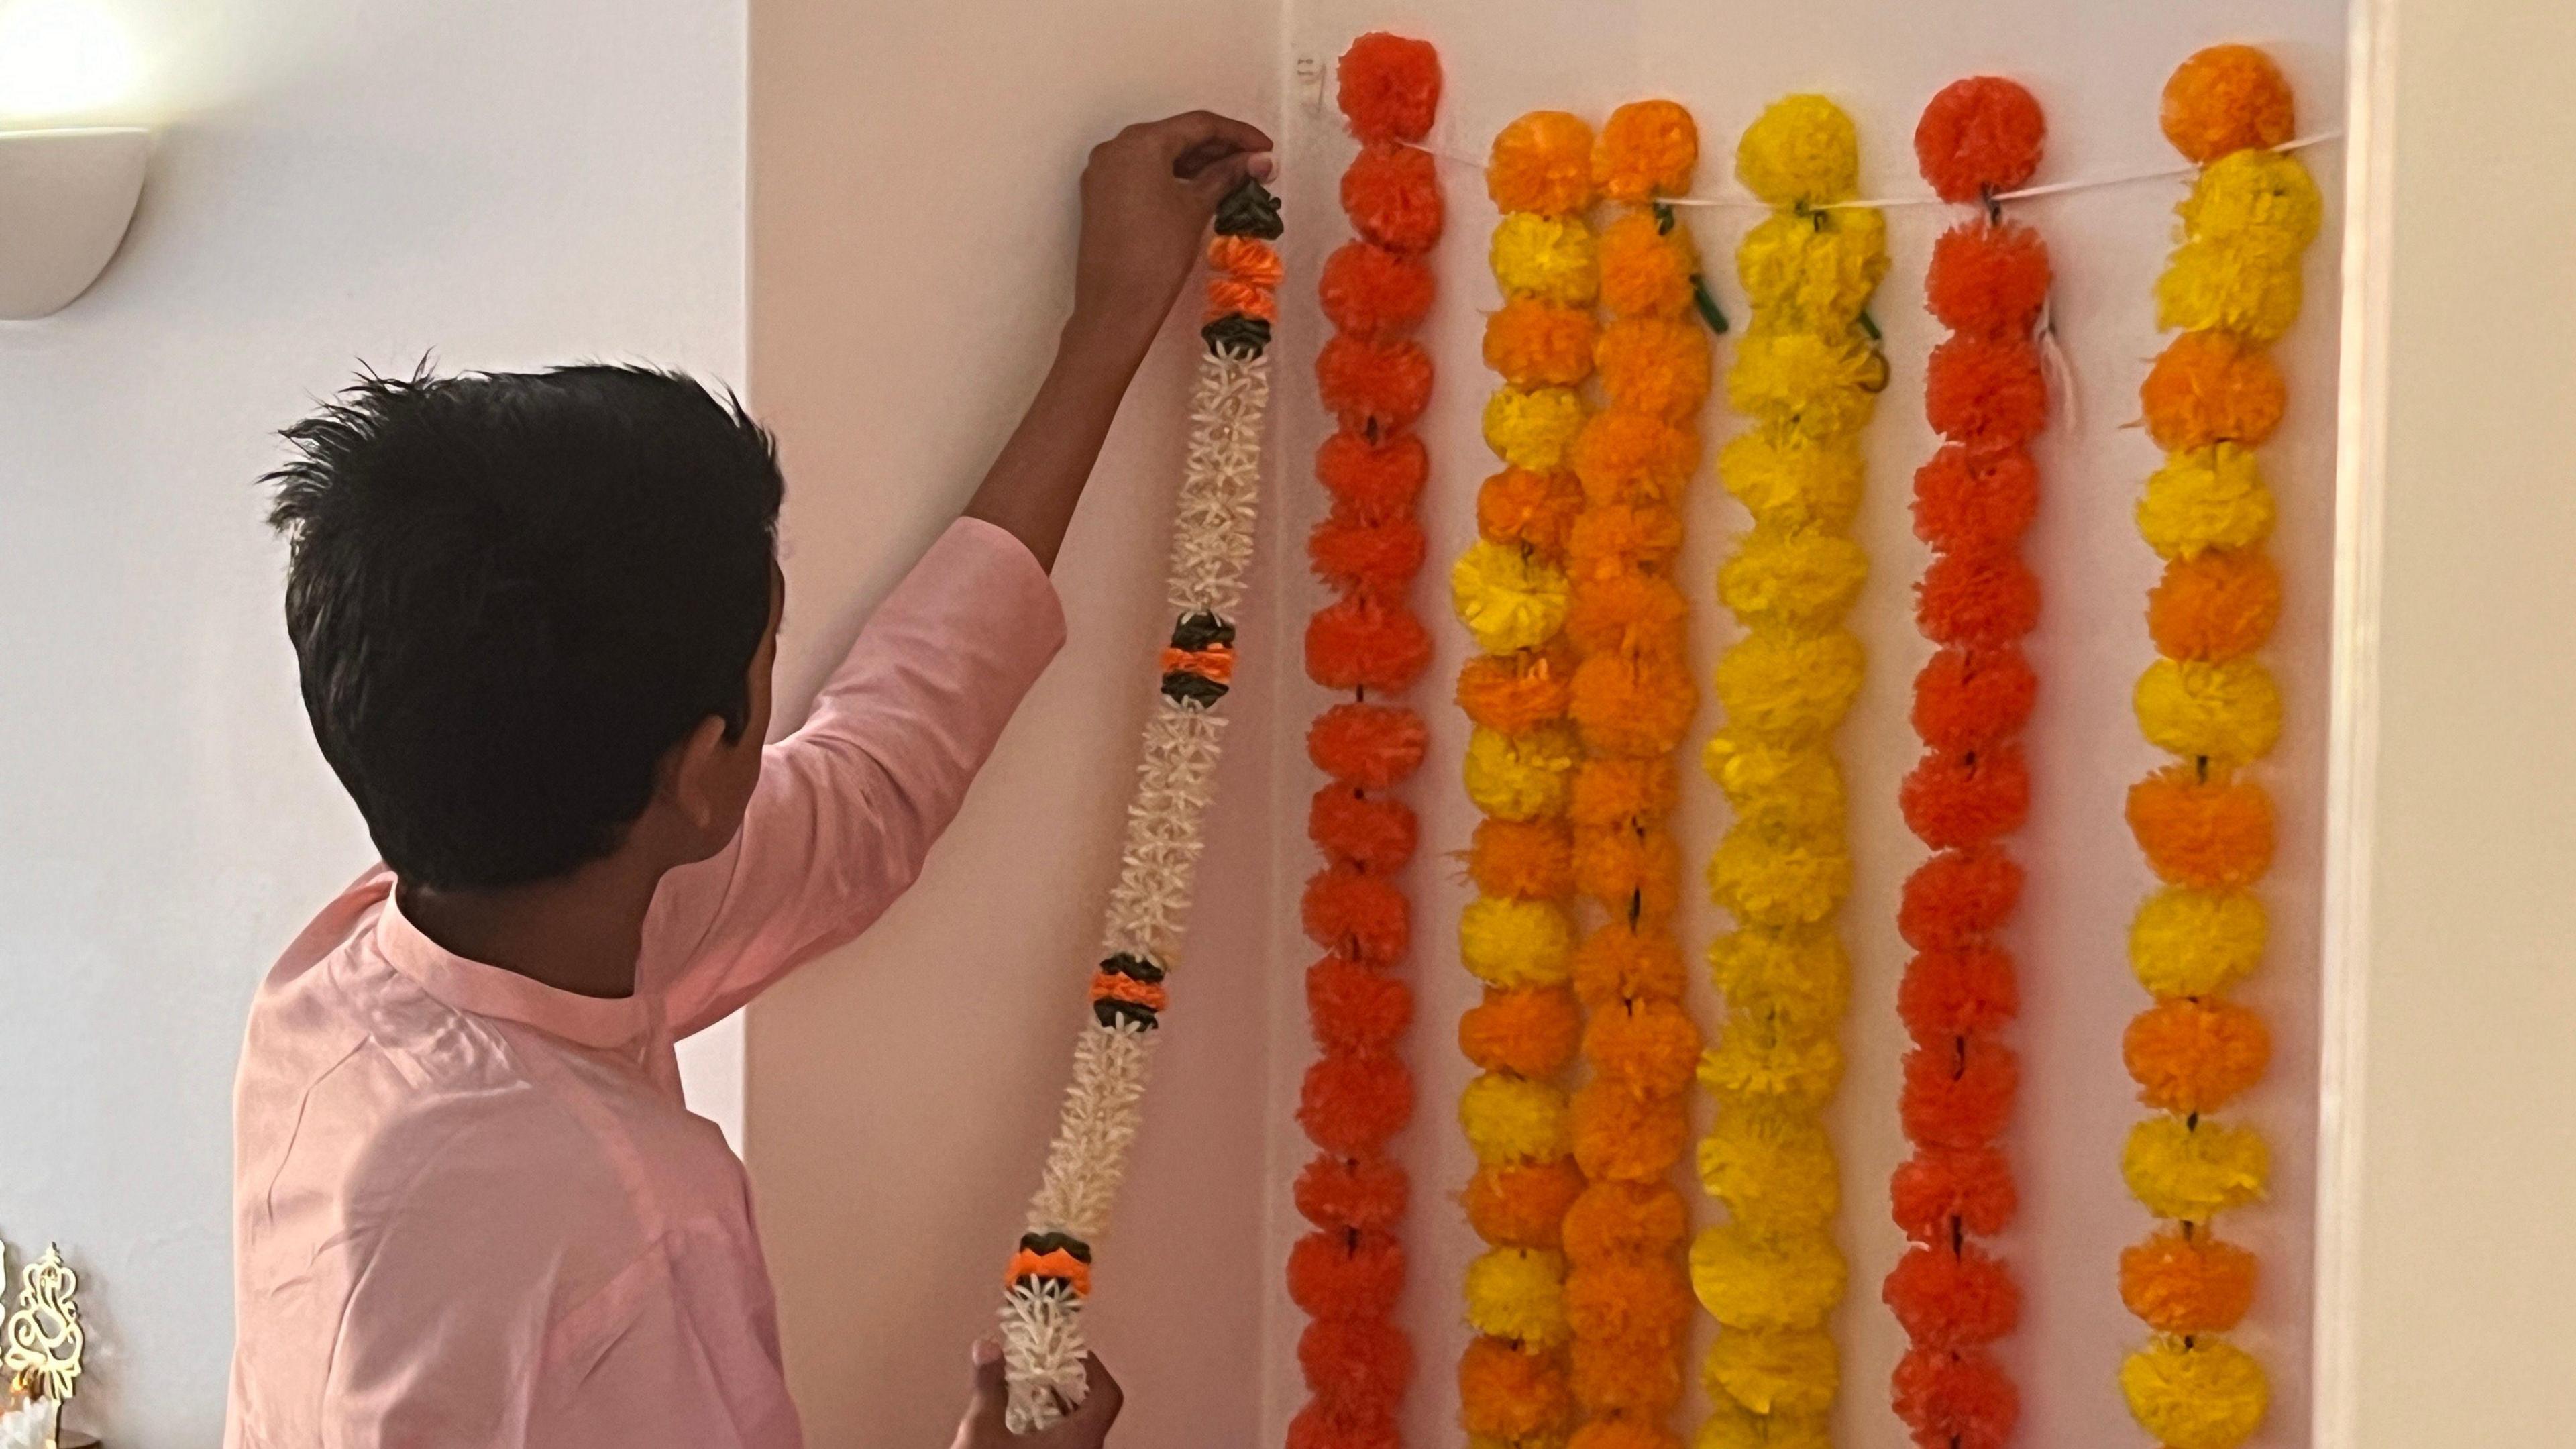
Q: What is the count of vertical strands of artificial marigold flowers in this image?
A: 6